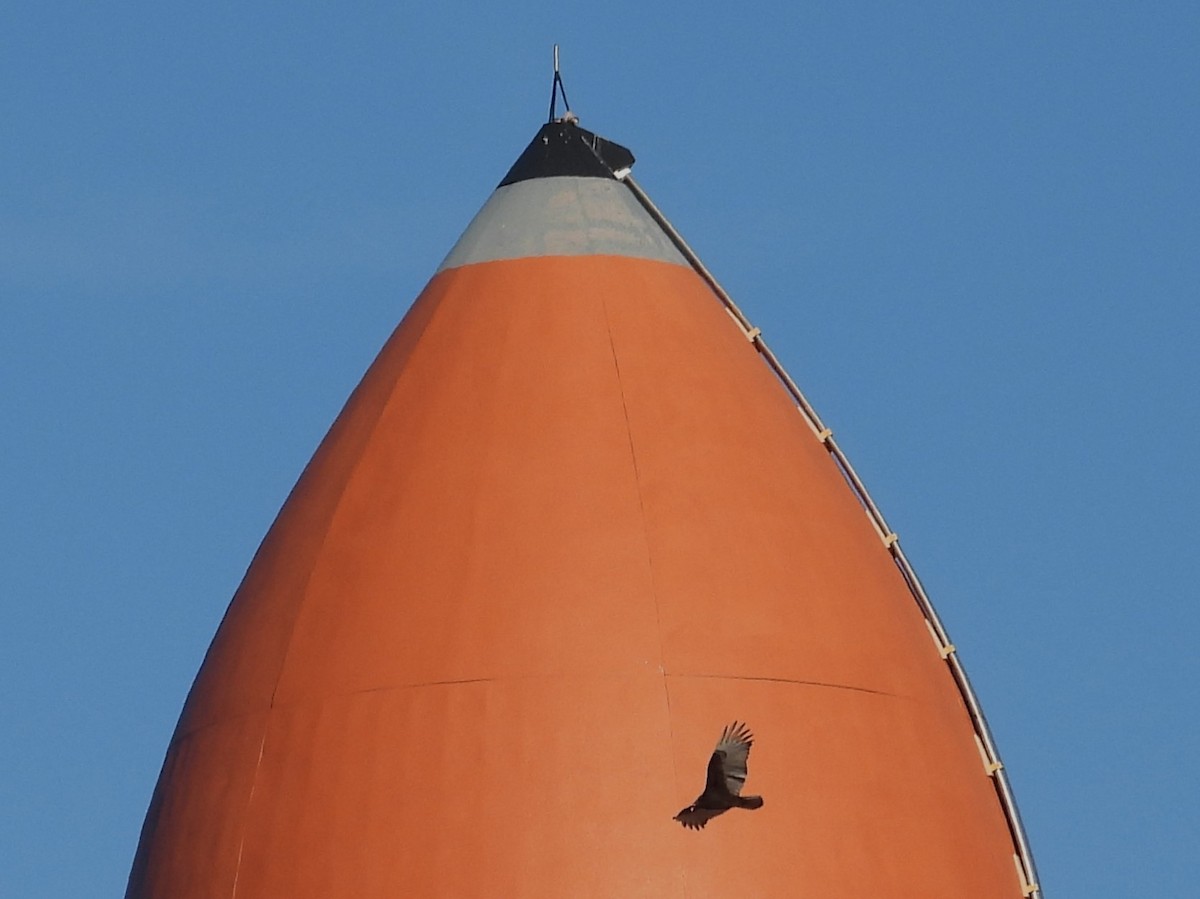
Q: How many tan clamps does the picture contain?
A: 6